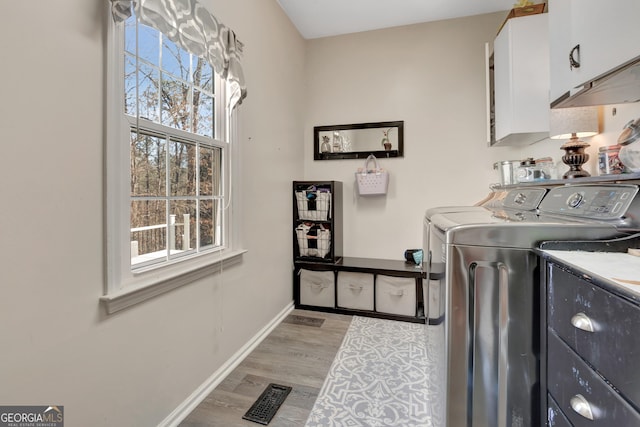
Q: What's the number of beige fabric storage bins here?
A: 3